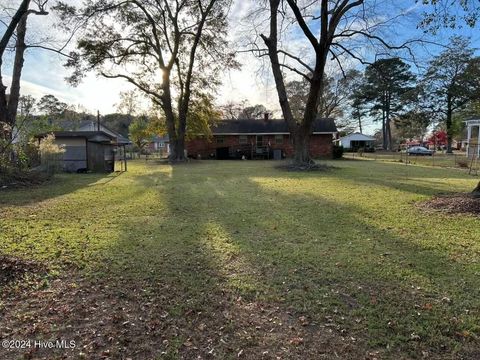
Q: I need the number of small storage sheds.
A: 1